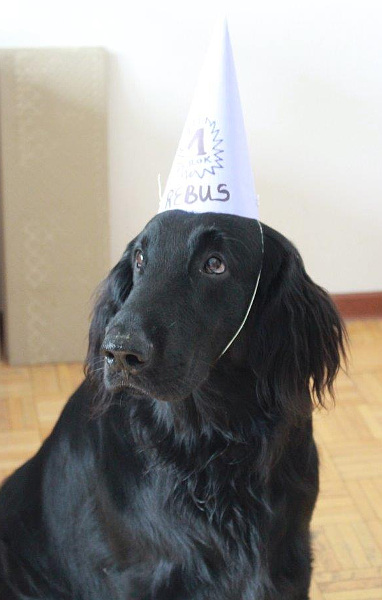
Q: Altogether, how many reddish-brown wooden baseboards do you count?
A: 1